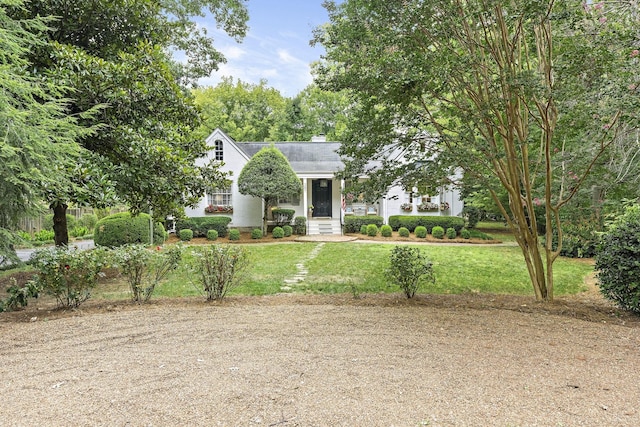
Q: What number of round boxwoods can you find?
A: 14